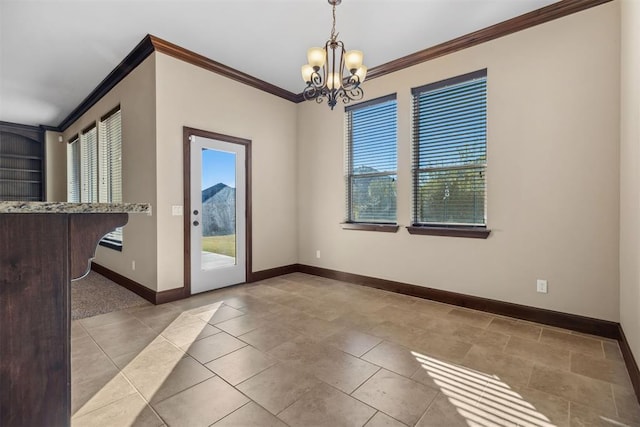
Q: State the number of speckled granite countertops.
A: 1